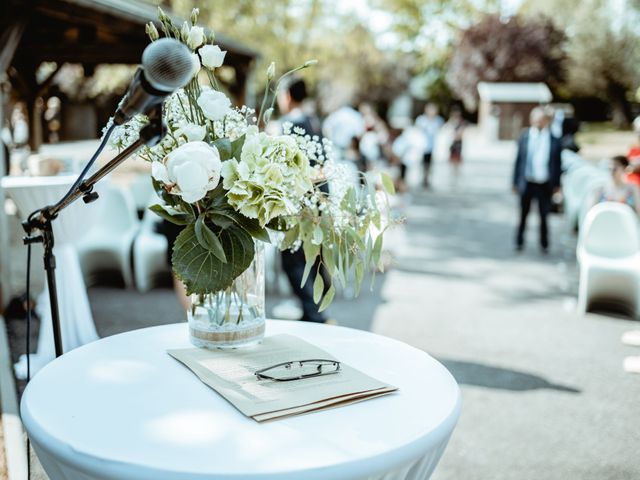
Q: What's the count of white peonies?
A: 1